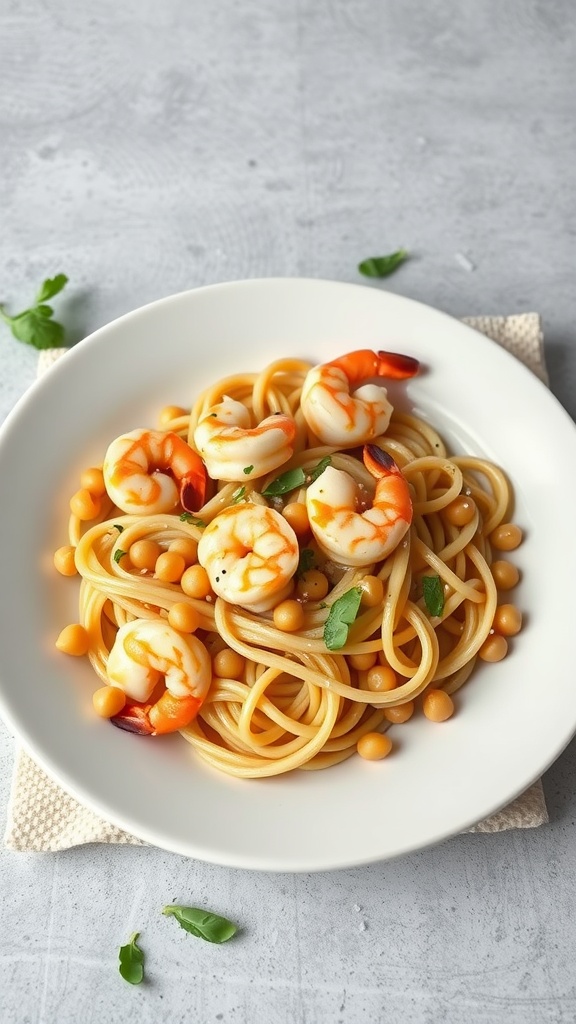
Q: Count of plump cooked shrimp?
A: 6